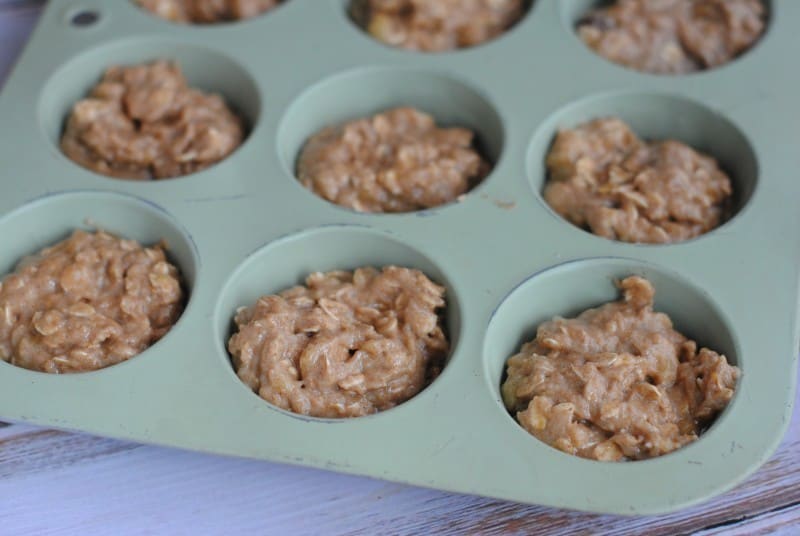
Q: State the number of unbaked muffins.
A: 9